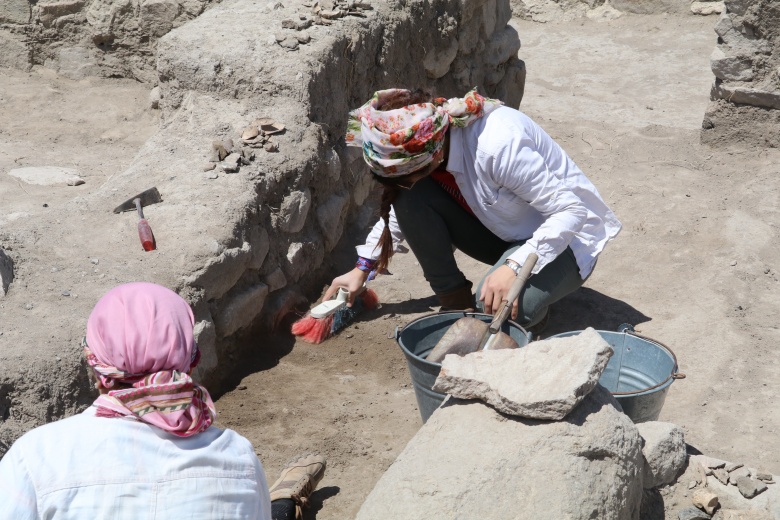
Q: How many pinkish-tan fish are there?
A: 0